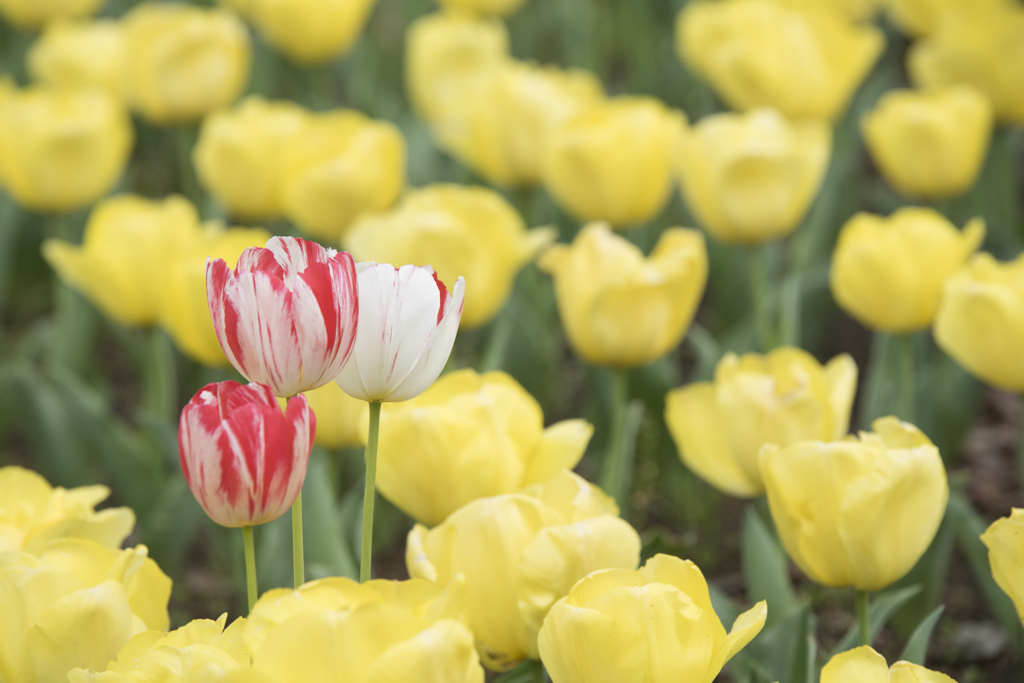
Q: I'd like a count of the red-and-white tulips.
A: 3